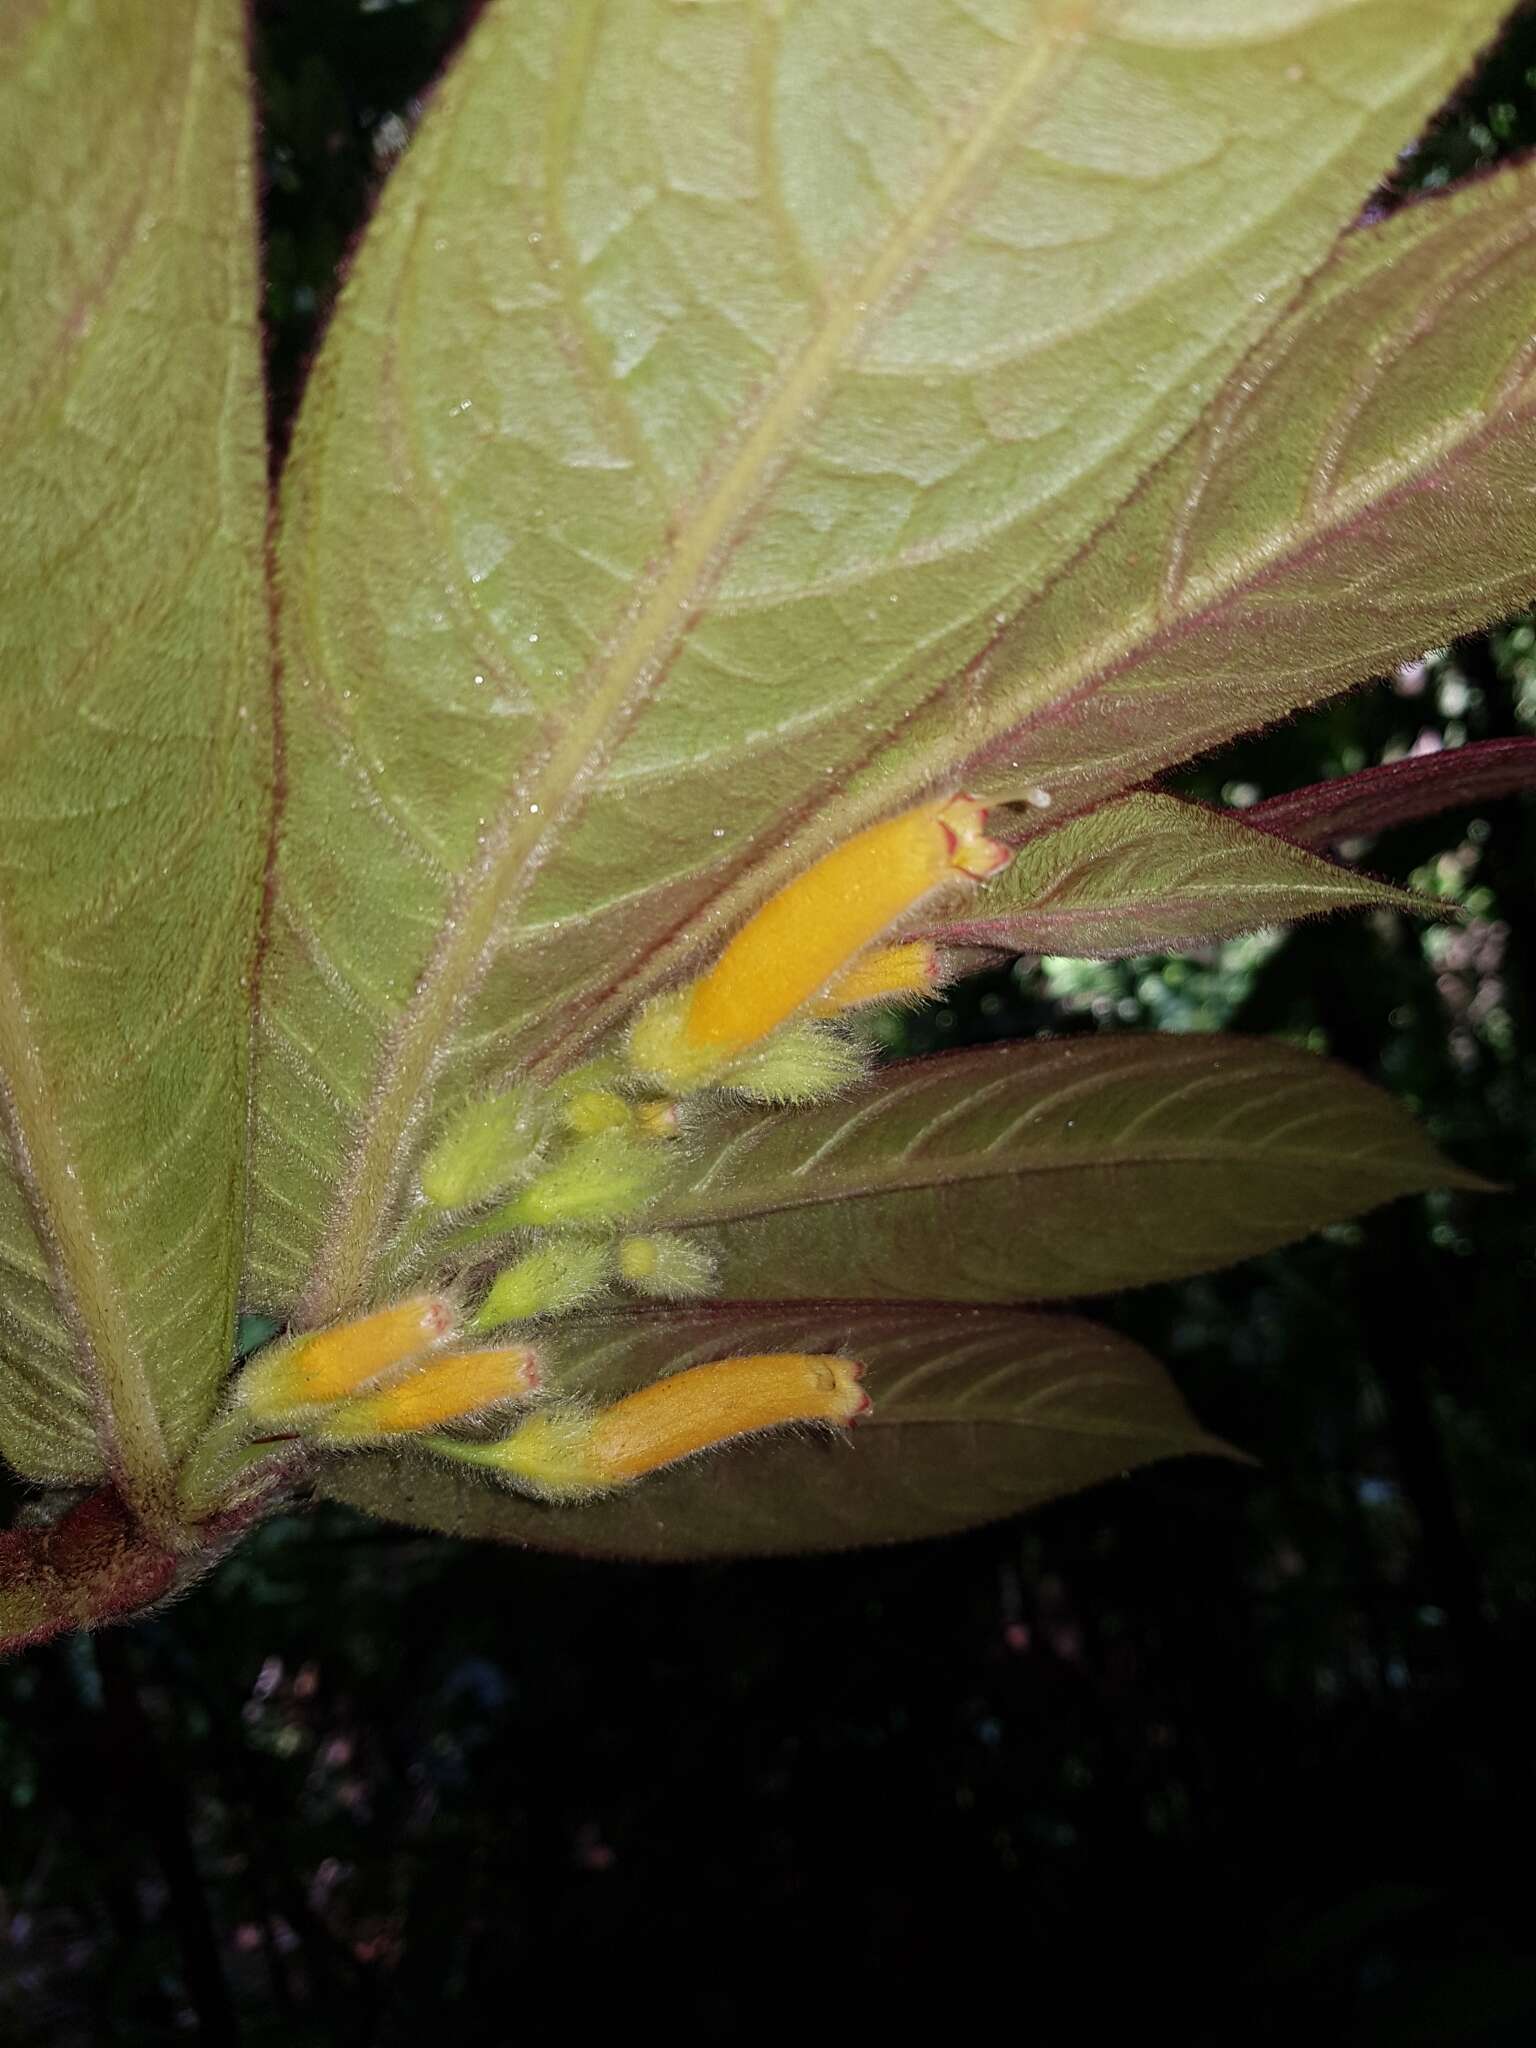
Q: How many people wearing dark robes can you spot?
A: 0